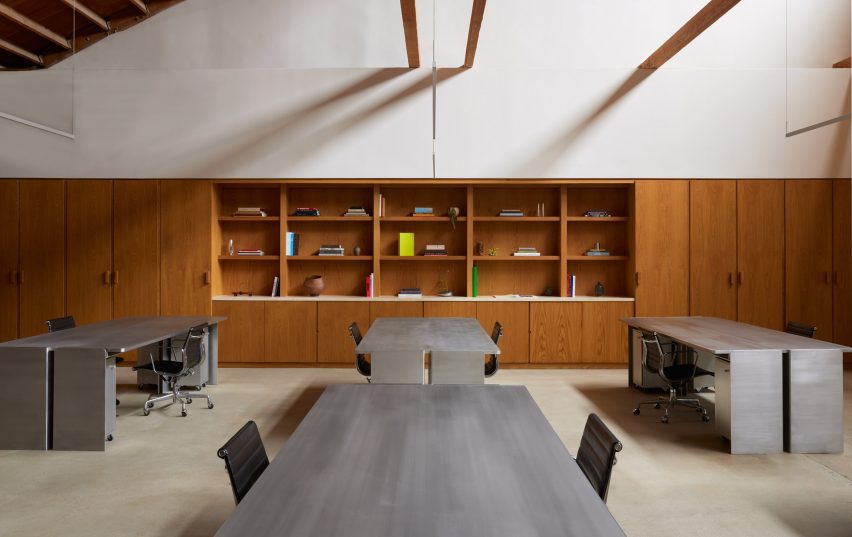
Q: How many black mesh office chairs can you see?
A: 8